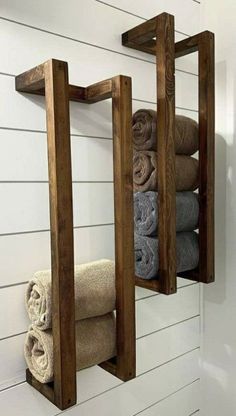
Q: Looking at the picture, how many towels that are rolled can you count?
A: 6